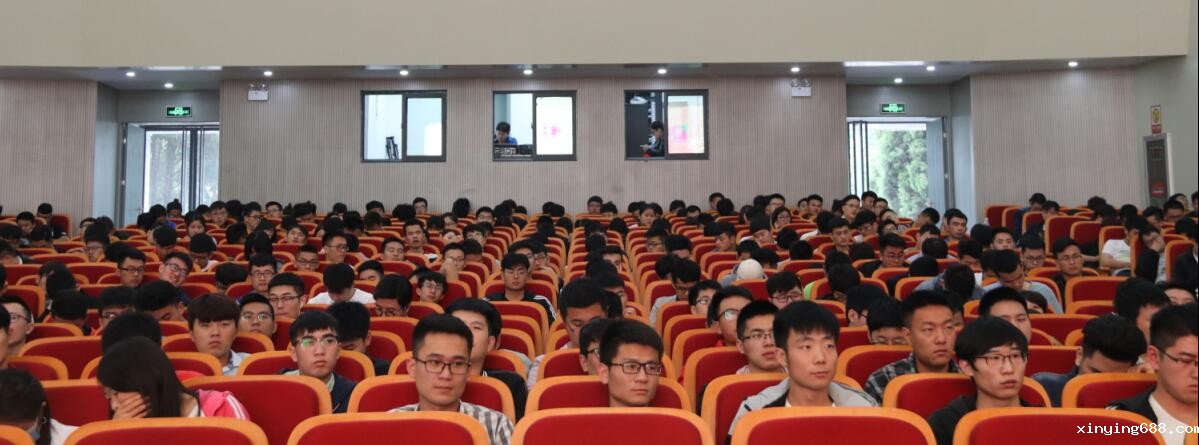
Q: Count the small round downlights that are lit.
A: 10